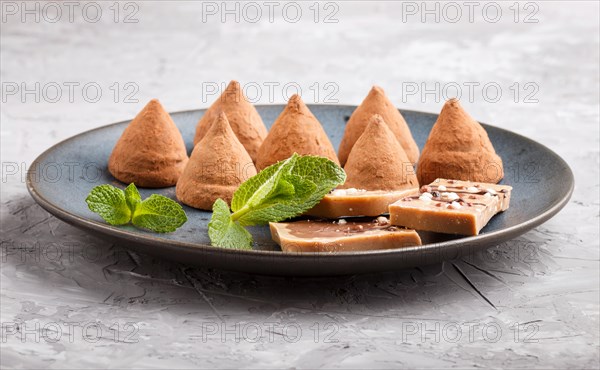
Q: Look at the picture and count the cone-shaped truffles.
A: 7